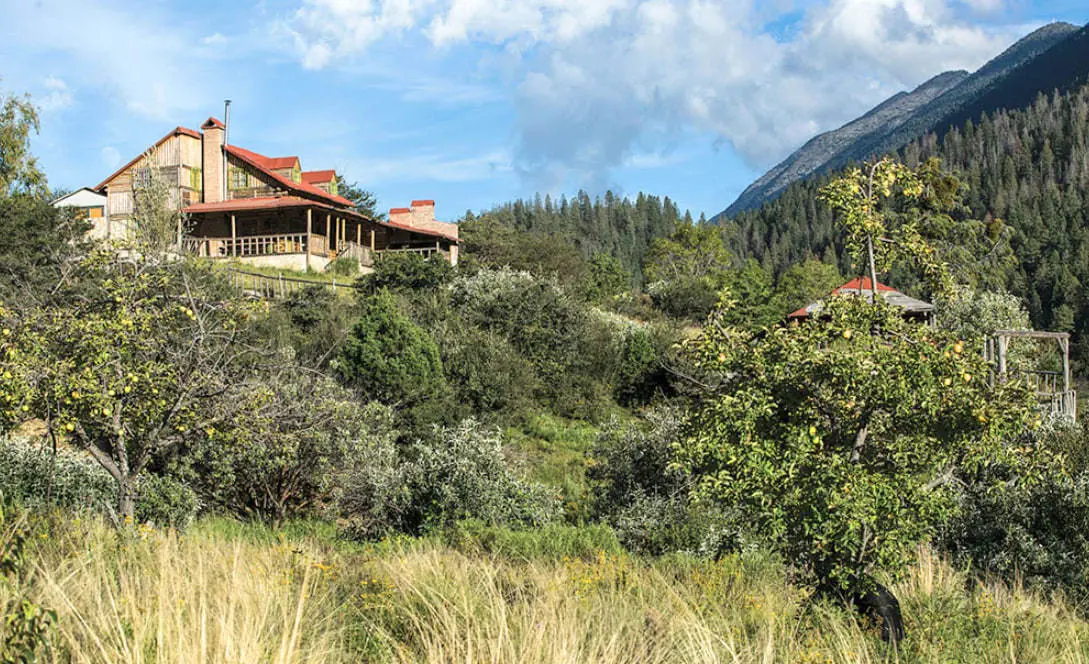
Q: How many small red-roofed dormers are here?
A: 2